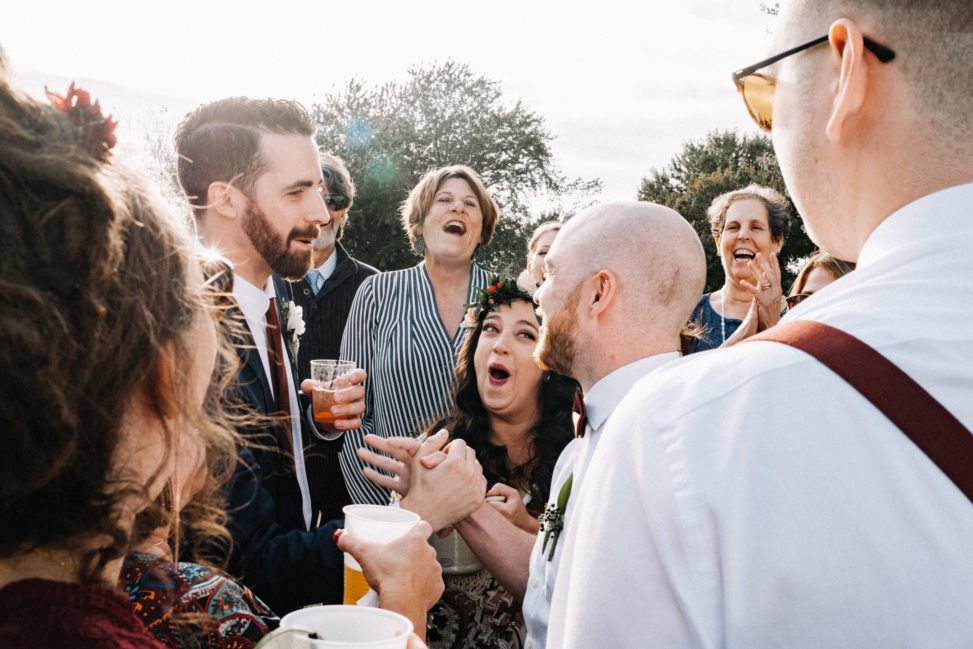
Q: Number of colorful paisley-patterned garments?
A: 1